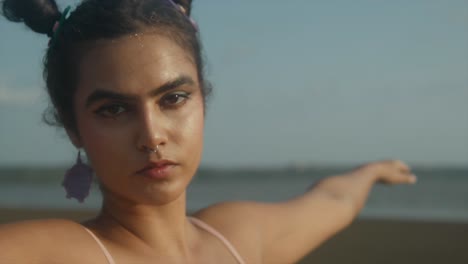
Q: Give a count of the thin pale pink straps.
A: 2